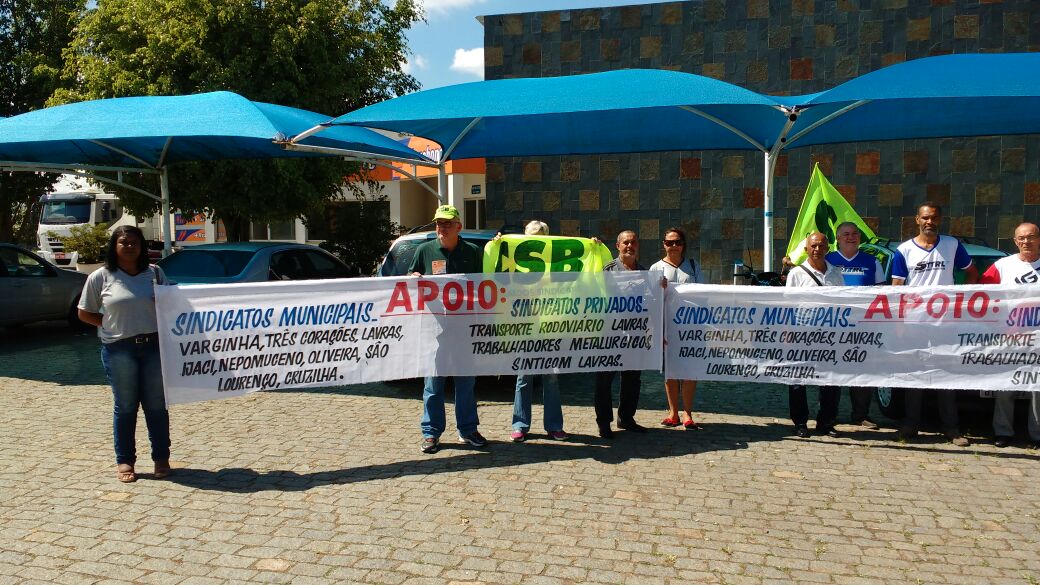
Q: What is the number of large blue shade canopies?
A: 3